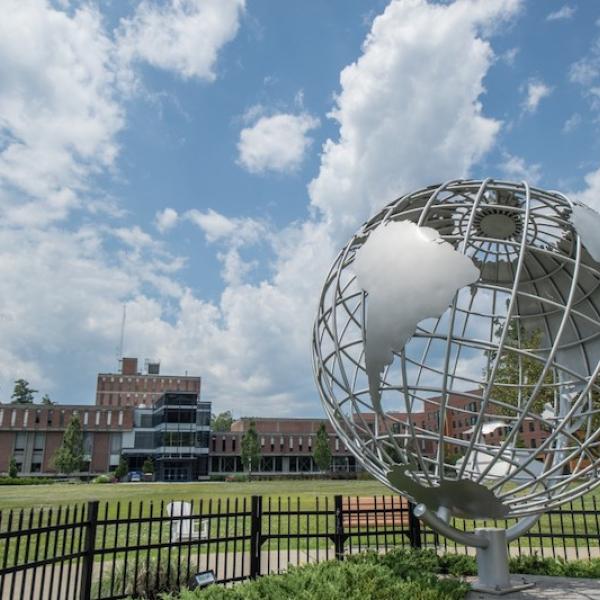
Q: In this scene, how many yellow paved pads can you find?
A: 0